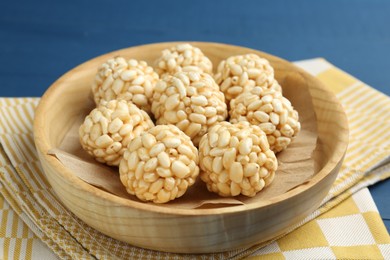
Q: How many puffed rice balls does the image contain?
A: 8